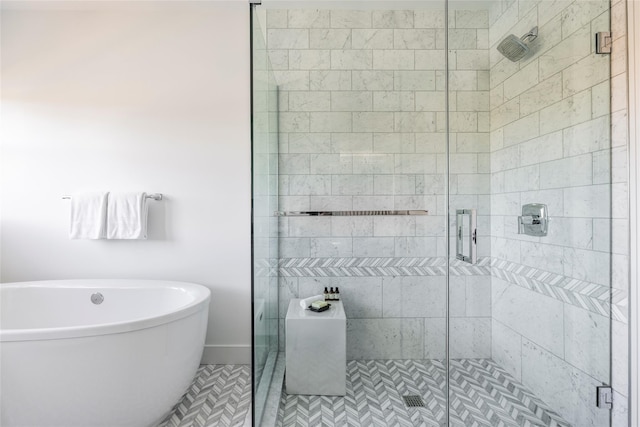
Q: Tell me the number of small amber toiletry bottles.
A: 3